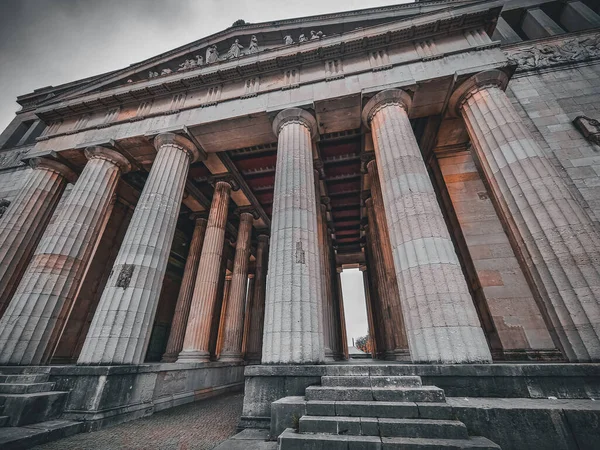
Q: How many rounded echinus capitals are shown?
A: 6